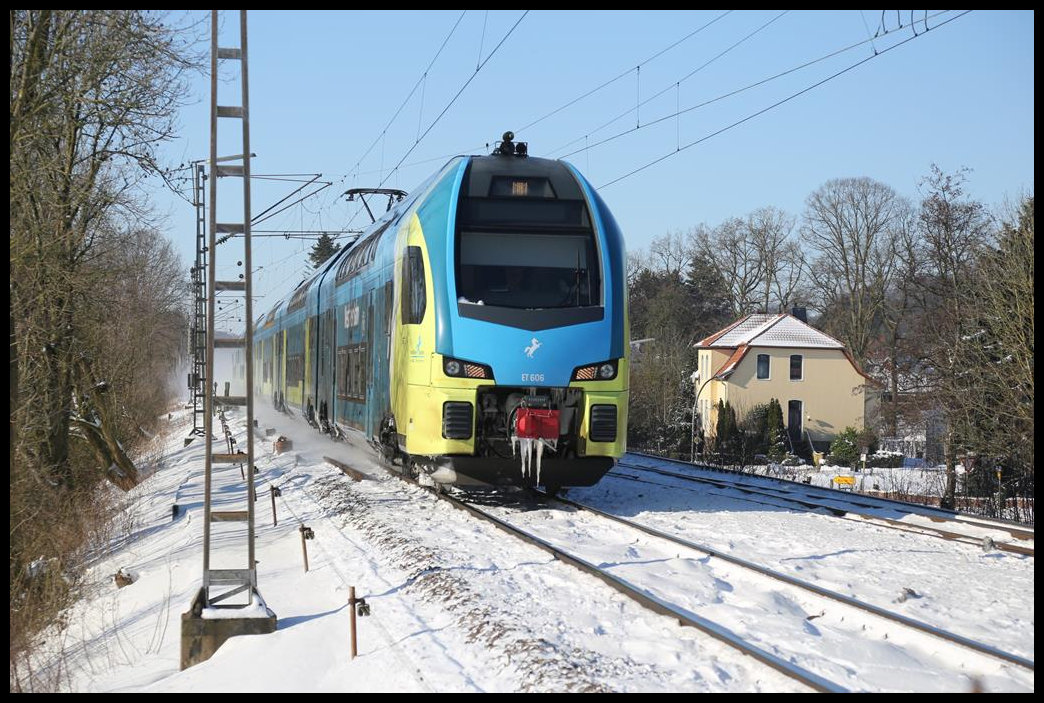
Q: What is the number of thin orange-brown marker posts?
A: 3